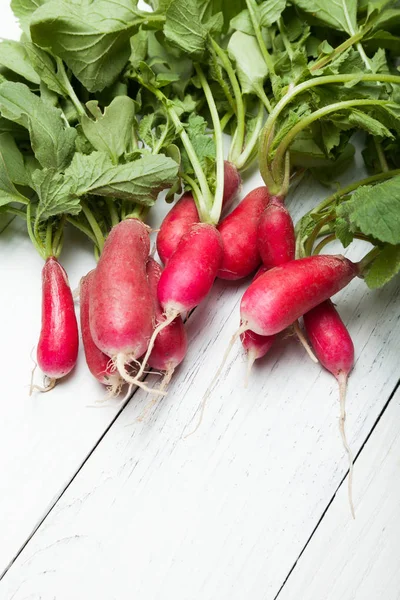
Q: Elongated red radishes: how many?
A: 11